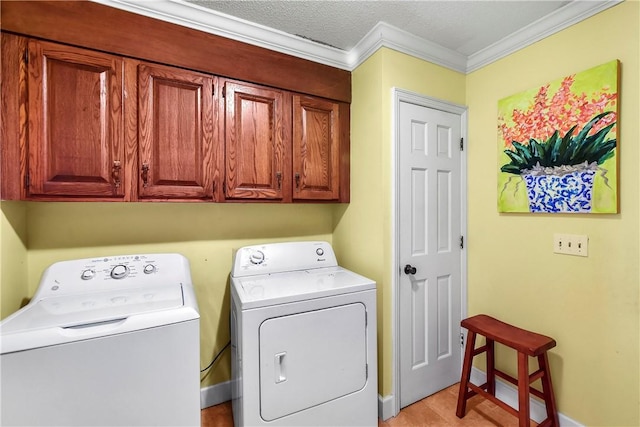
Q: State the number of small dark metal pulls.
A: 4